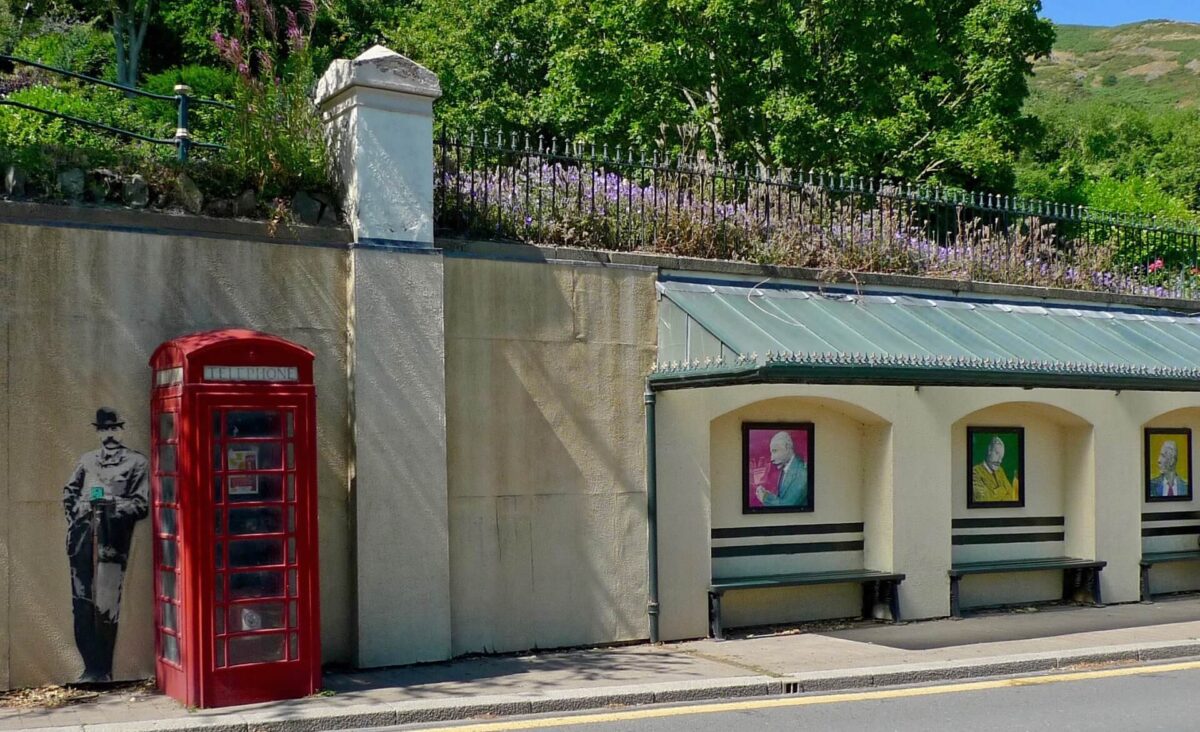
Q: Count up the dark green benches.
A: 3